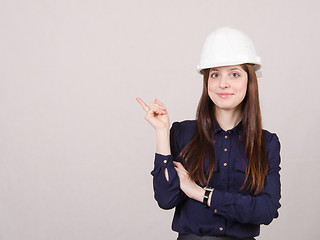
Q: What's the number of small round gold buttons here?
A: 6